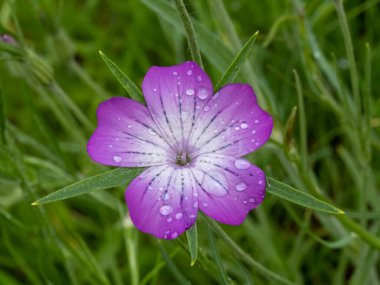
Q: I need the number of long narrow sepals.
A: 5